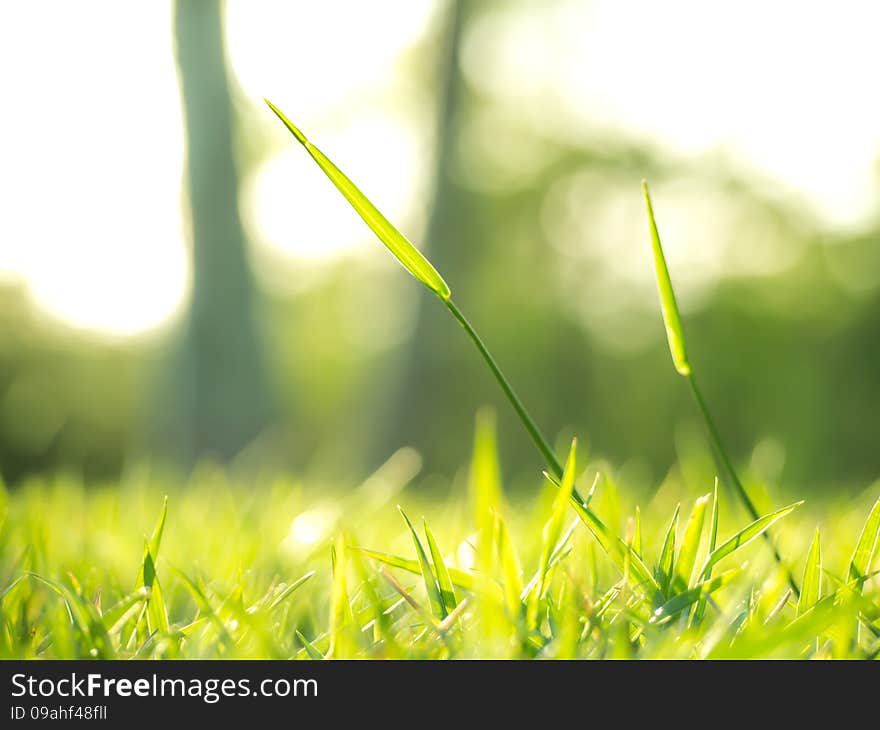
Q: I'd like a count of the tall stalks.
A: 2